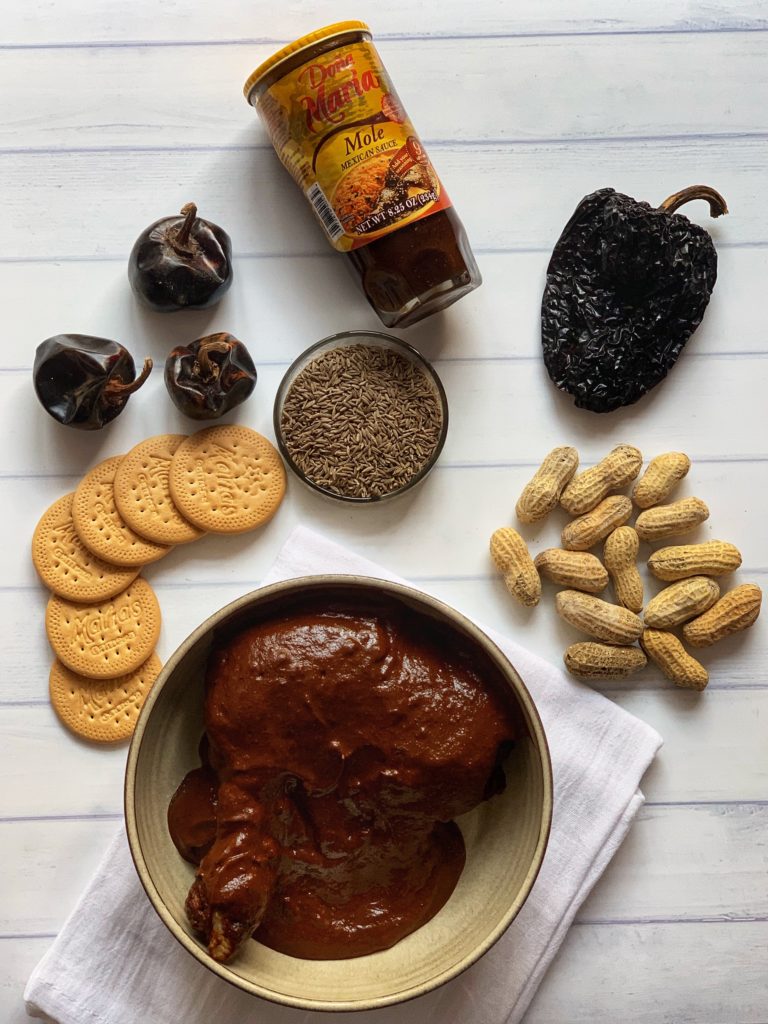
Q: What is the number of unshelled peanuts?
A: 14